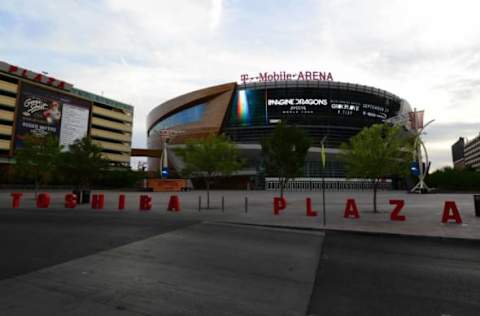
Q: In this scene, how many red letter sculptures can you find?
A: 12